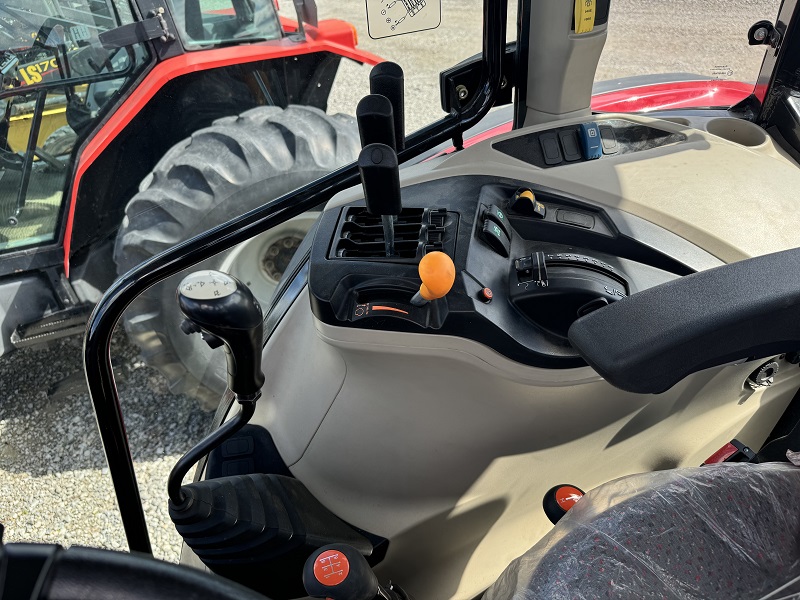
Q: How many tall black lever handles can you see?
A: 3